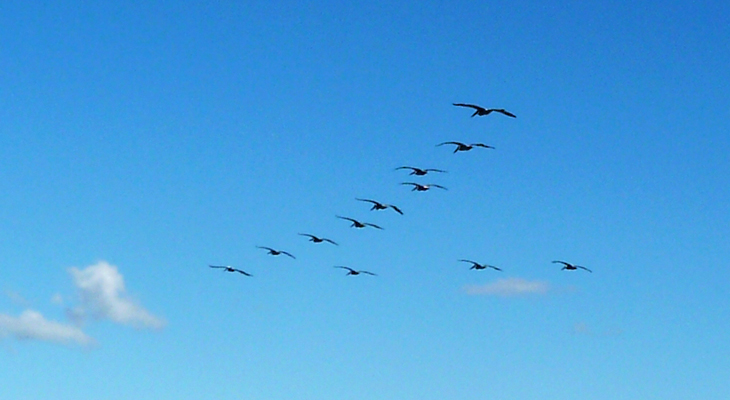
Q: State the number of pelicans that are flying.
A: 12